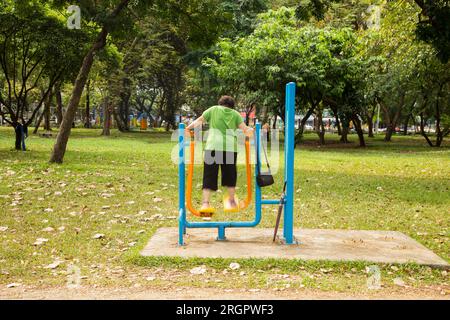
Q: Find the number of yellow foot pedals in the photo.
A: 2